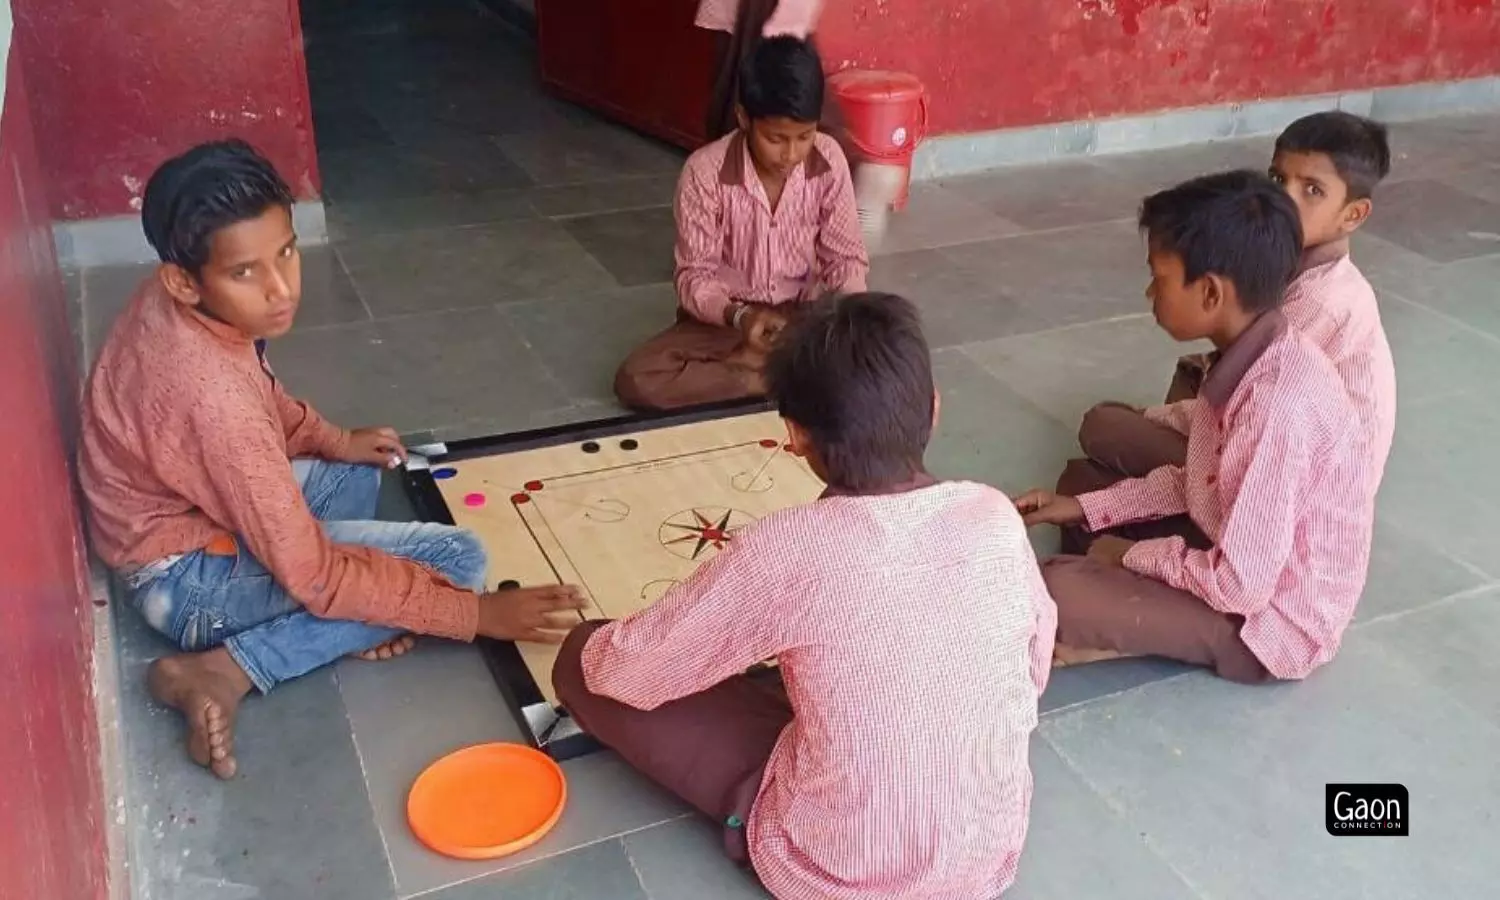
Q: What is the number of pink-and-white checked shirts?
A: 4